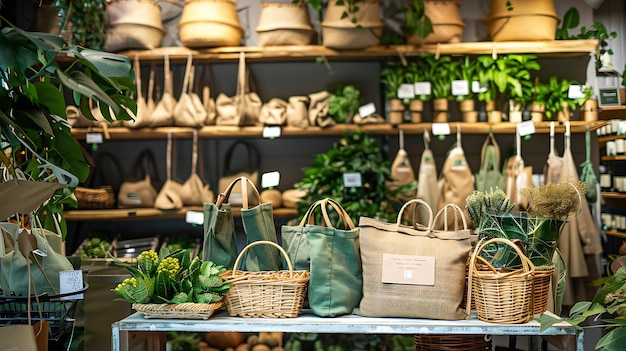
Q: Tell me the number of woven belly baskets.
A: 6